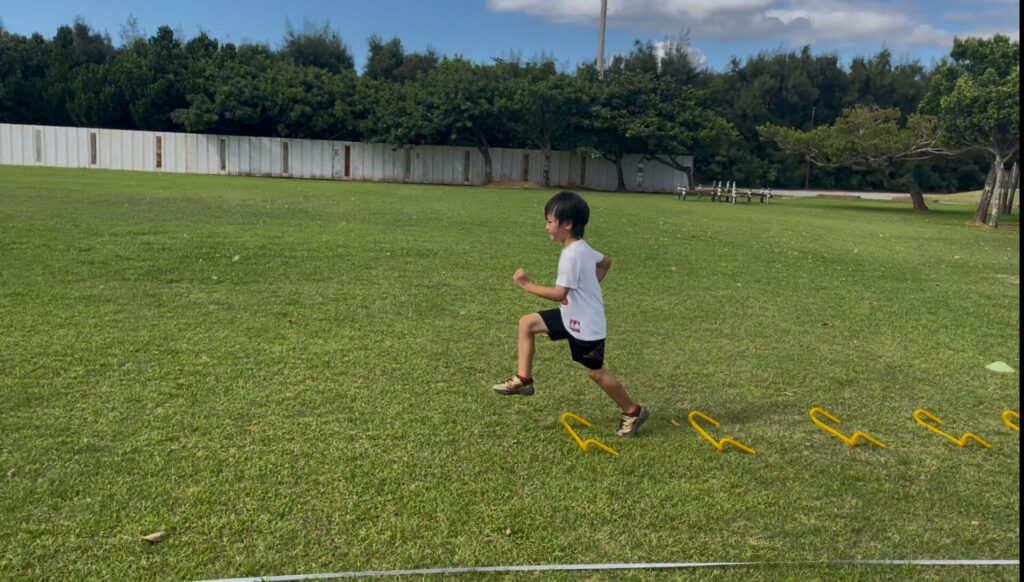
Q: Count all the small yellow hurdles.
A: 5